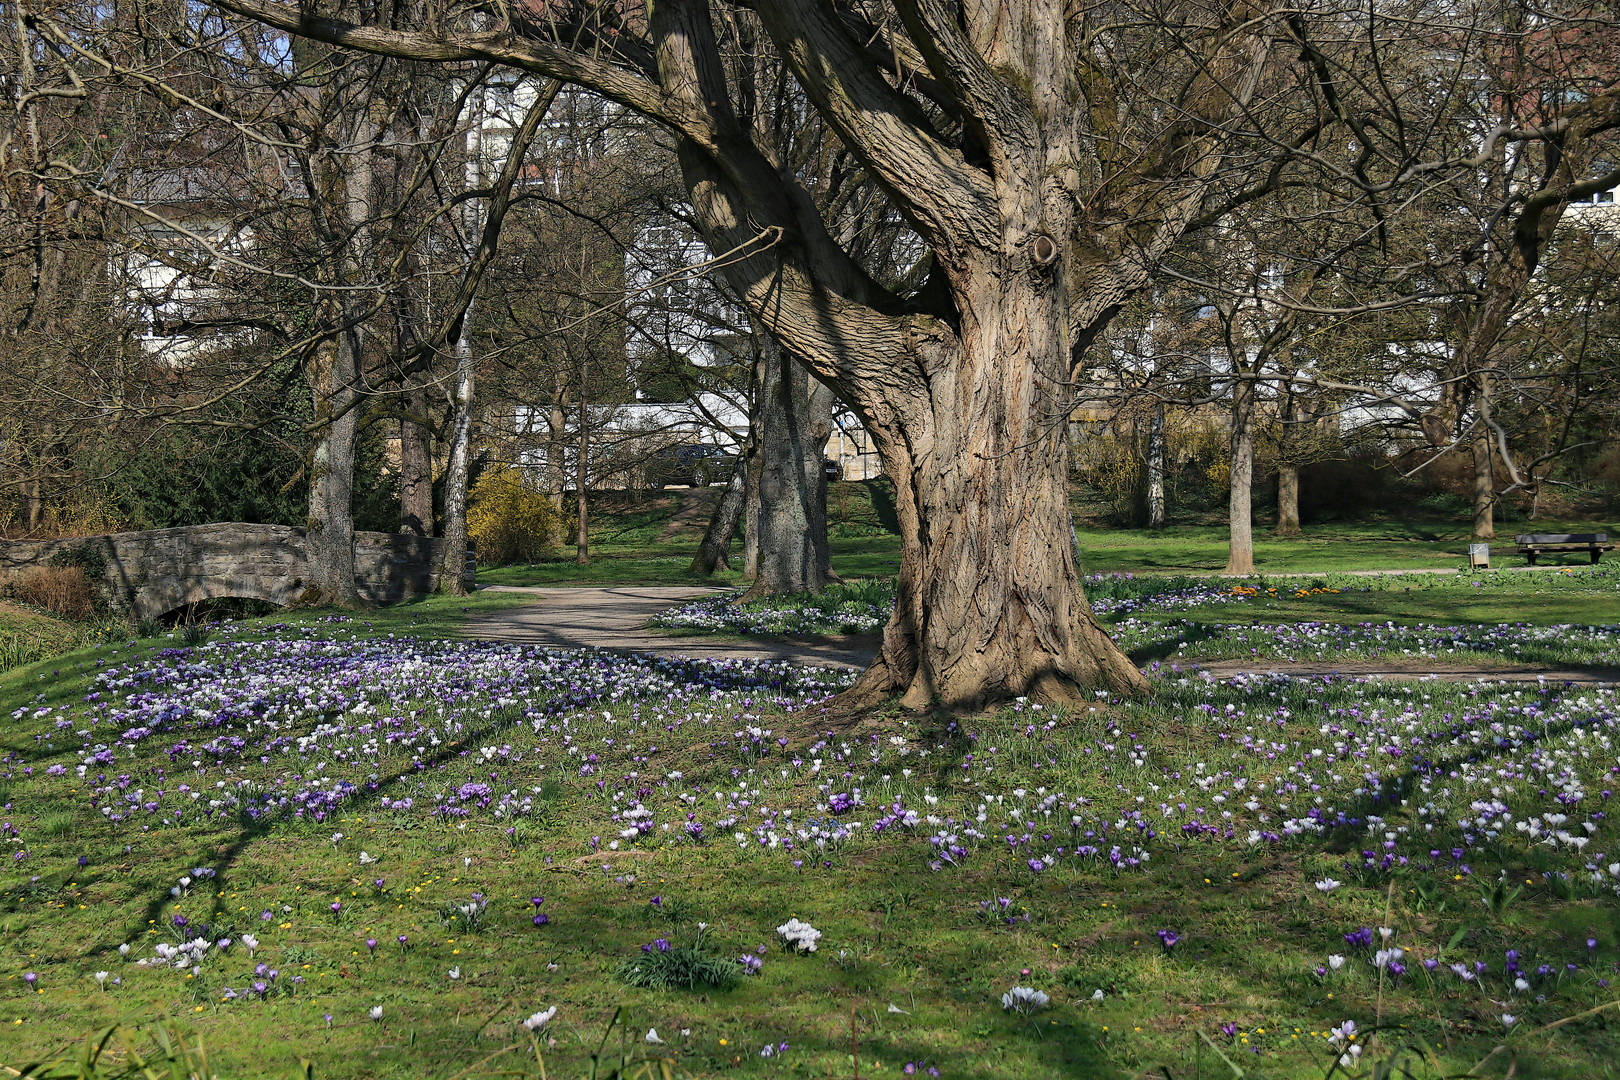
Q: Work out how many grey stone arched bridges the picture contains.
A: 1